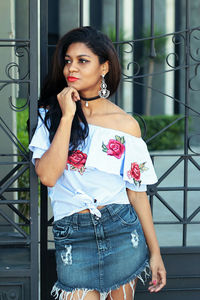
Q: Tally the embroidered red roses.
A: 3